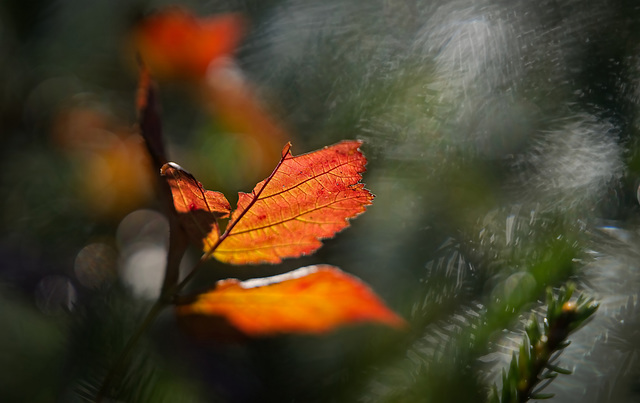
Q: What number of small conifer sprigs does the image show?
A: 1